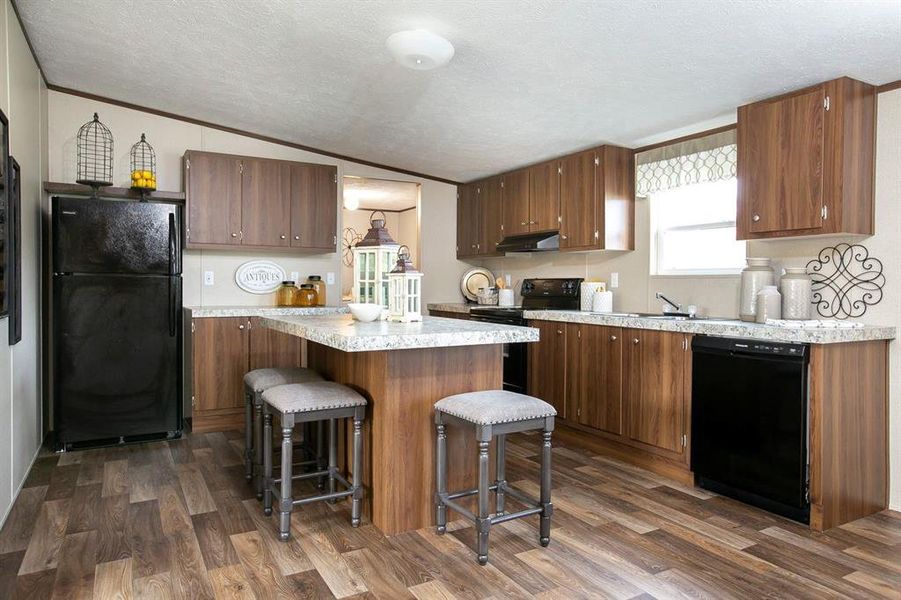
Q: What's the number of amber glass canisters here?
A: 3